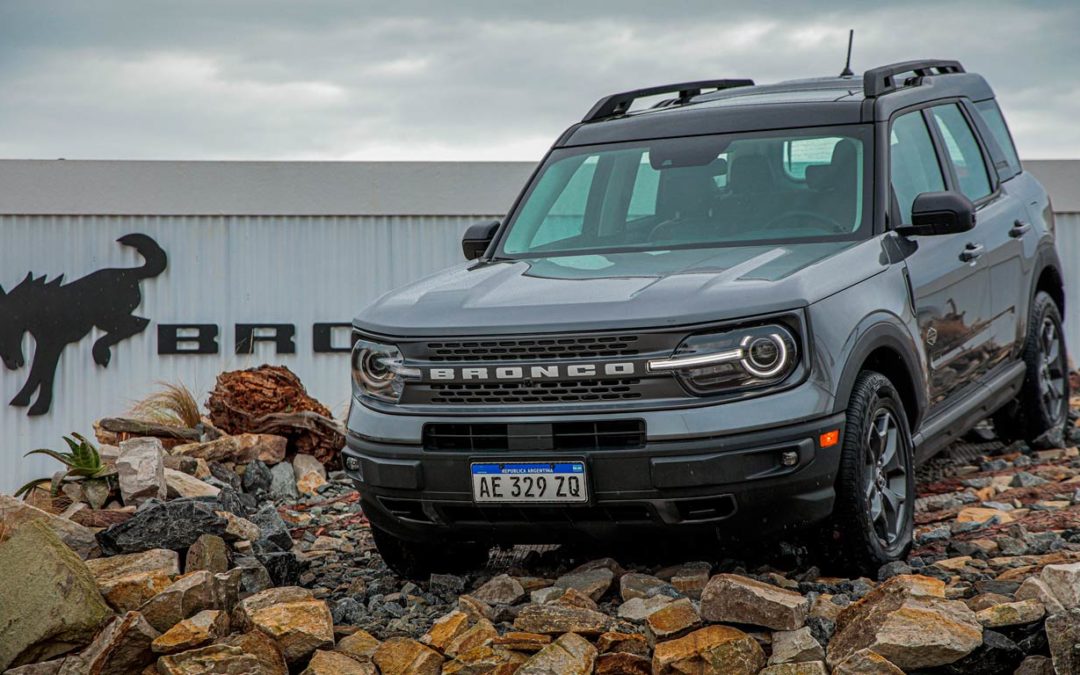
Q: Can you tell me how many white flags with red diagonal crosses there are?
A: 0